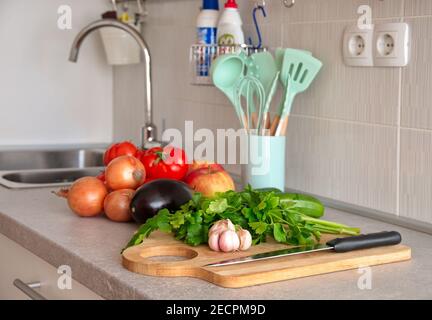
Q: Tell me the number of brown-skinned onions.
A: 3